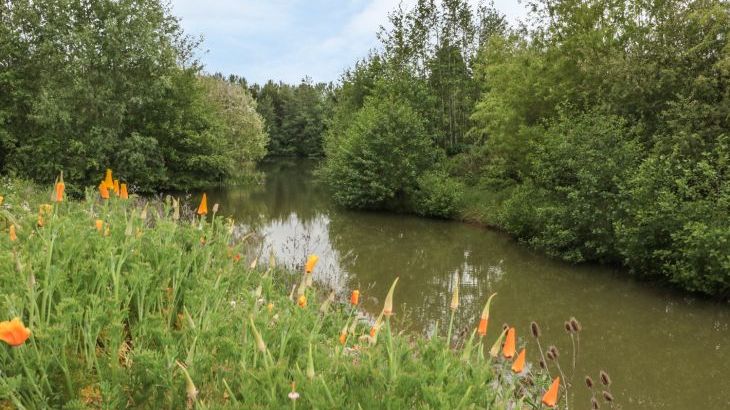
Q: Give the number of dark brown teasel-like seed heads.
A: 11